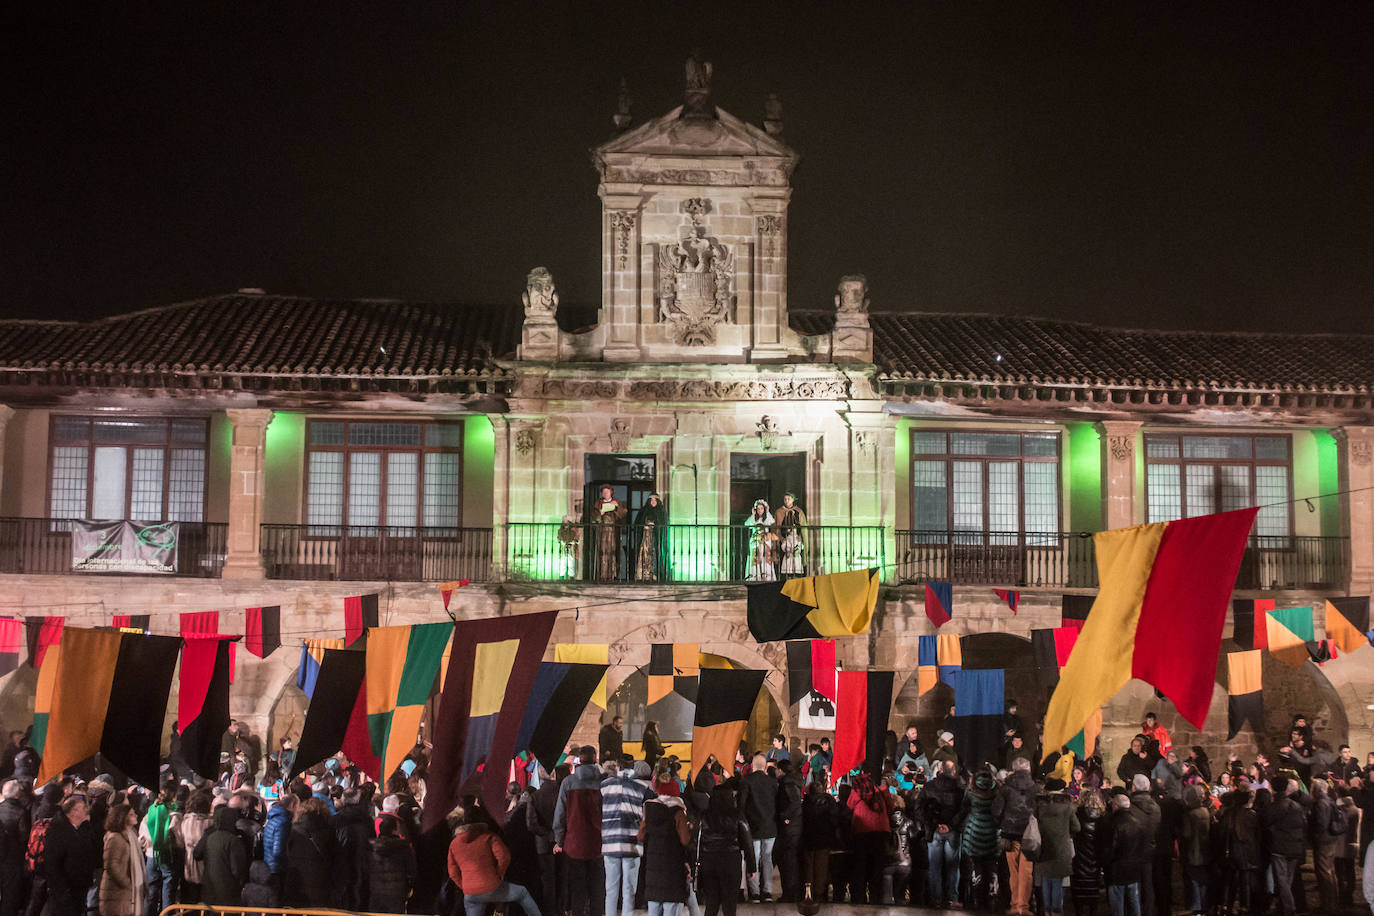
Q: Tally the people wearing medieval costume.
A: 4